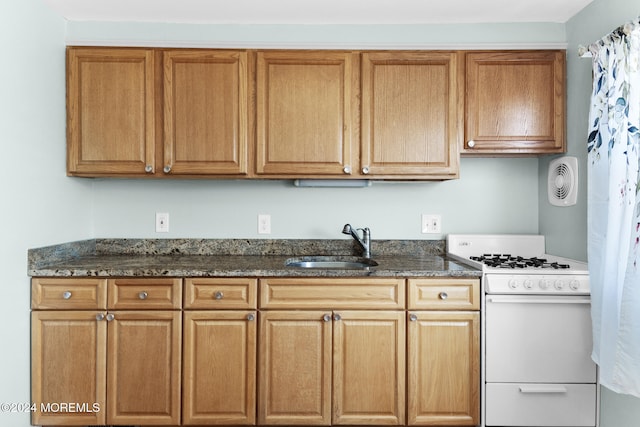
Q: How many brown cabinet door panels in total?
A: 11